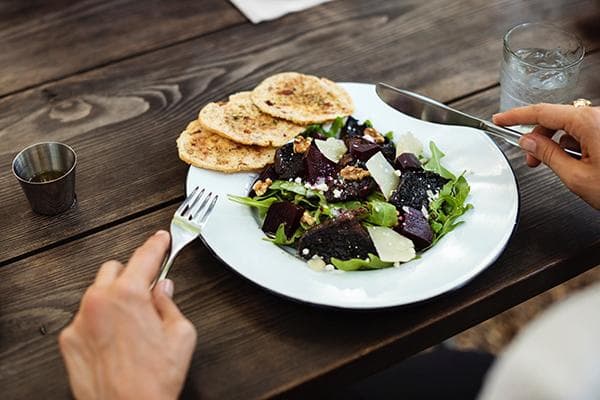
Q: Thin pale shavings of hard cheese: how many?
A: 4